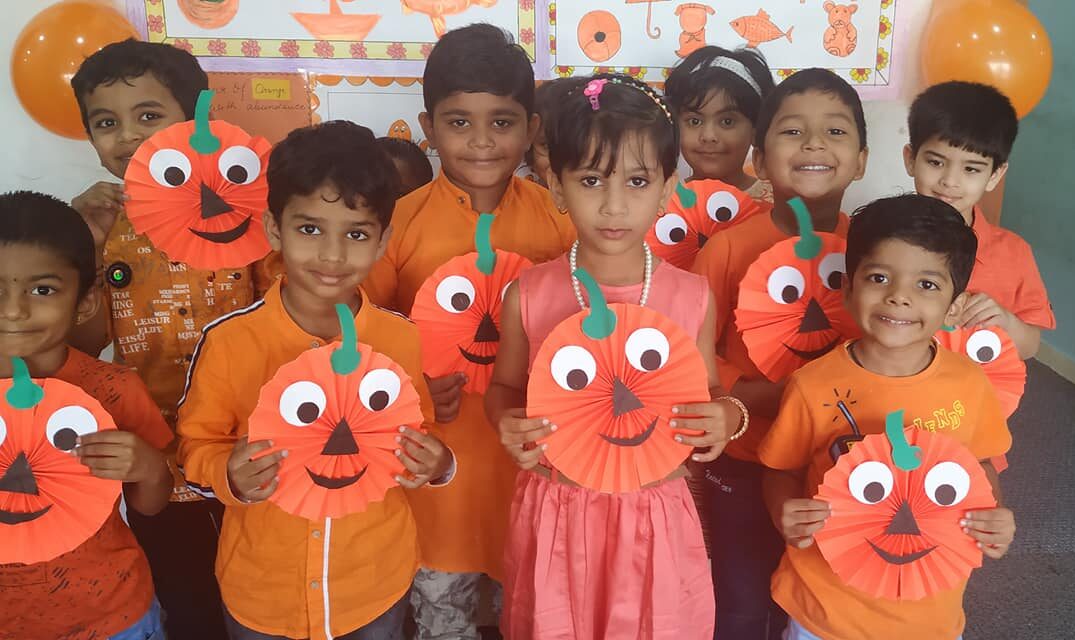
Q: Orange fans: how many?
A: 9